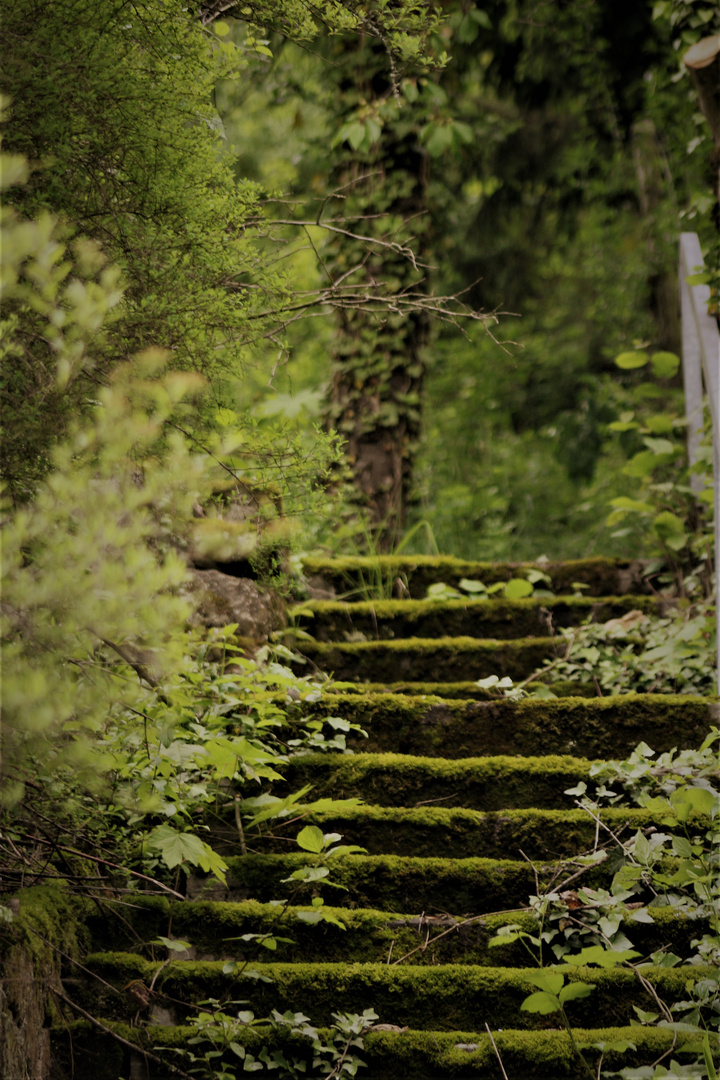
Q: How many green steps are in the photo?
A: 11